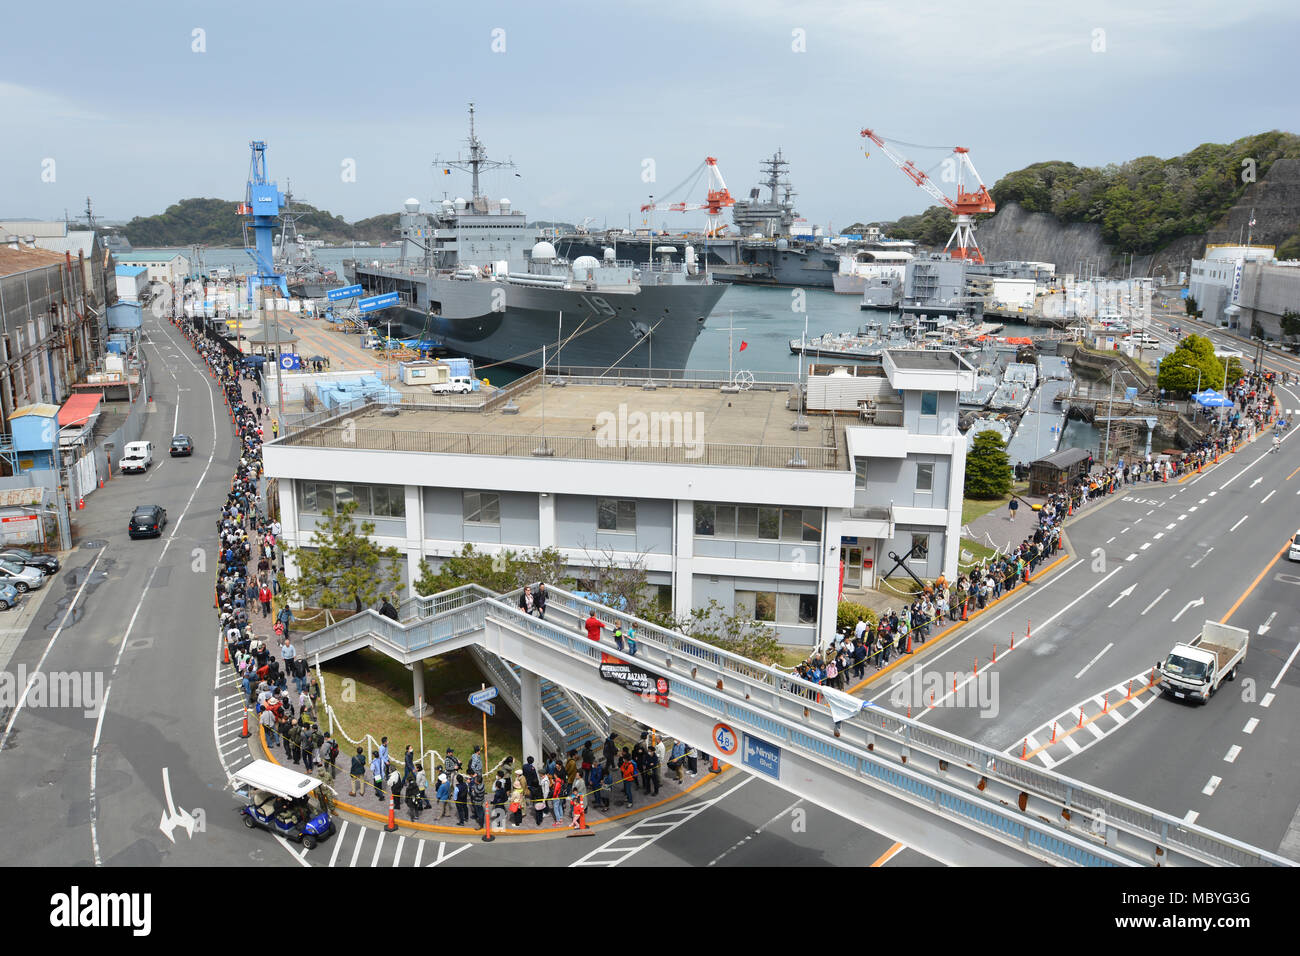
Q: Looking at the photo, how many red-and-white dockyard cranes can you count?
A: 2